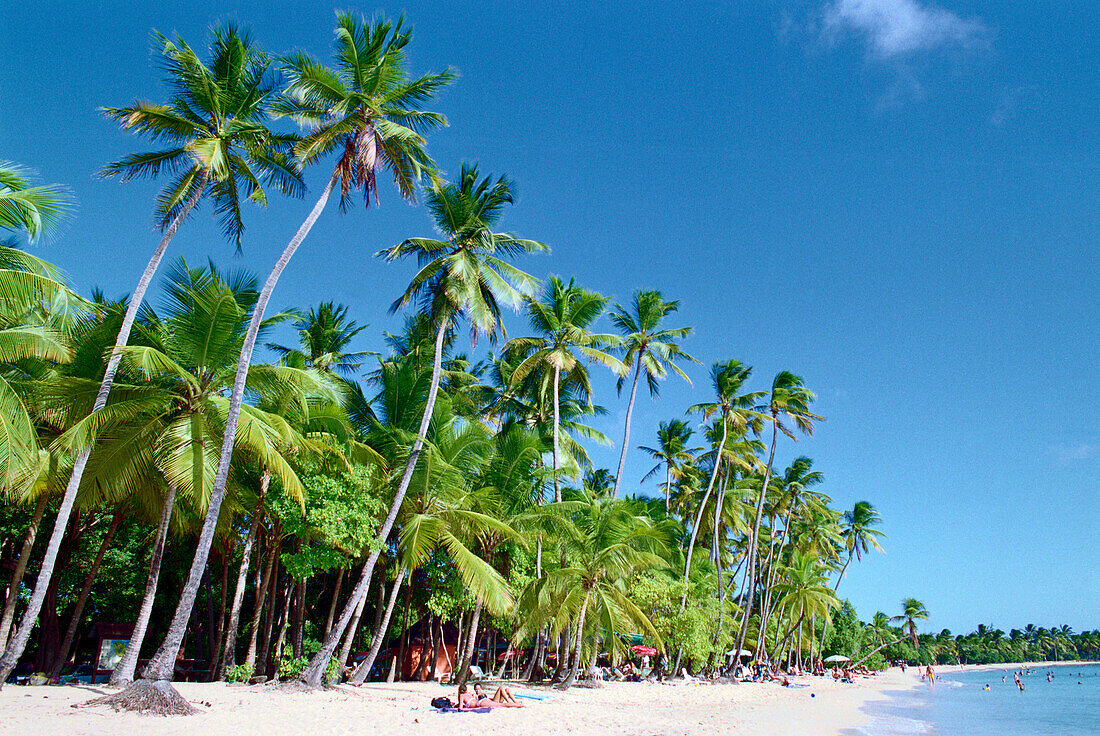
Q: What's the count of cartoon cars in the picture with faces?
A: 0